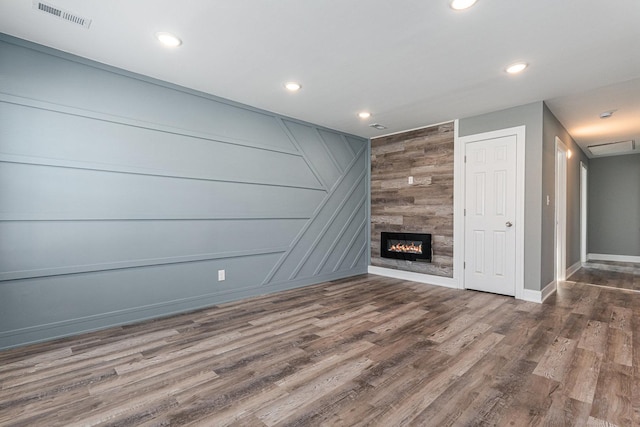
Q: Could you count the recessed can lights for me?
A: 5